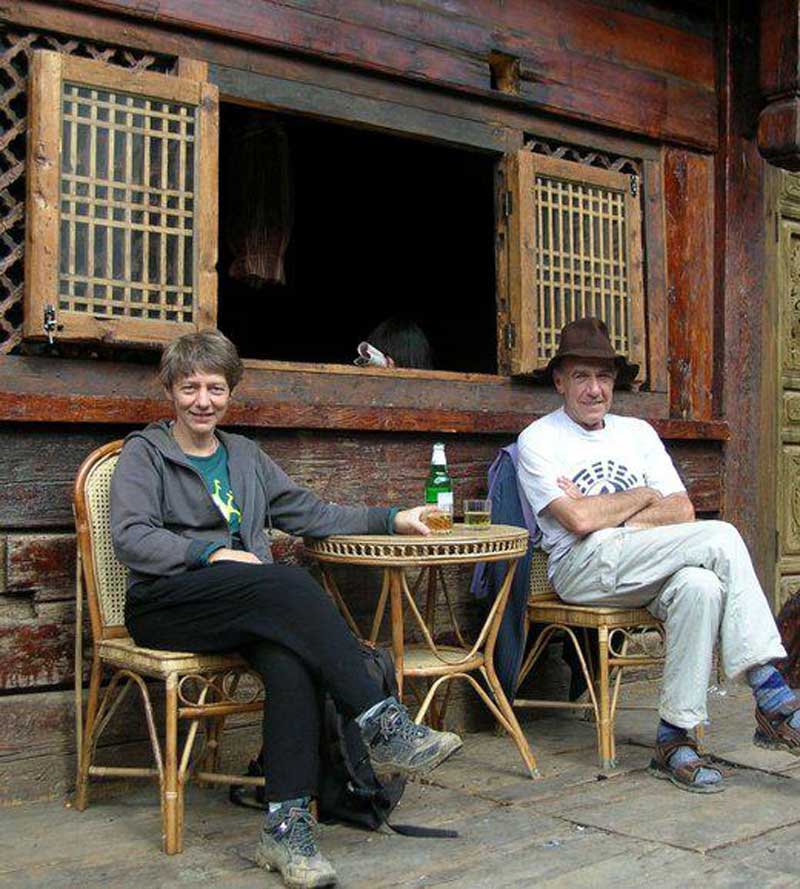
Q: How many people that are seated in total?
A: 2